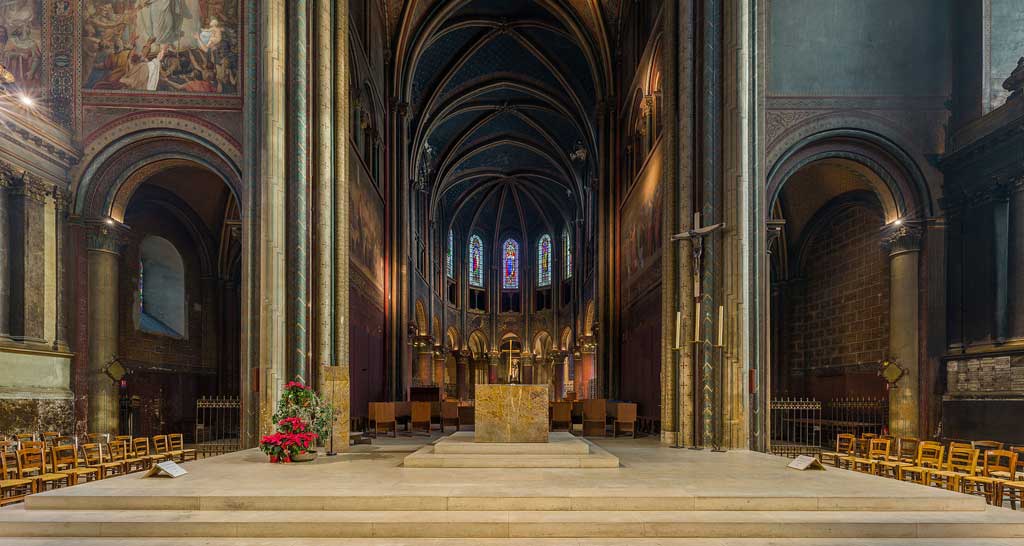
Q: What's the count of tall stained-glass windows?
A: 5